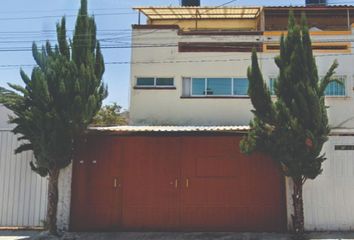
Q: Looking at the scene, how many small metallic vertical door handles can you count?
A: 3